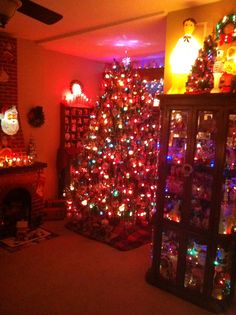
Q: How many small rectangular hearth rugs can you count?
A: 1